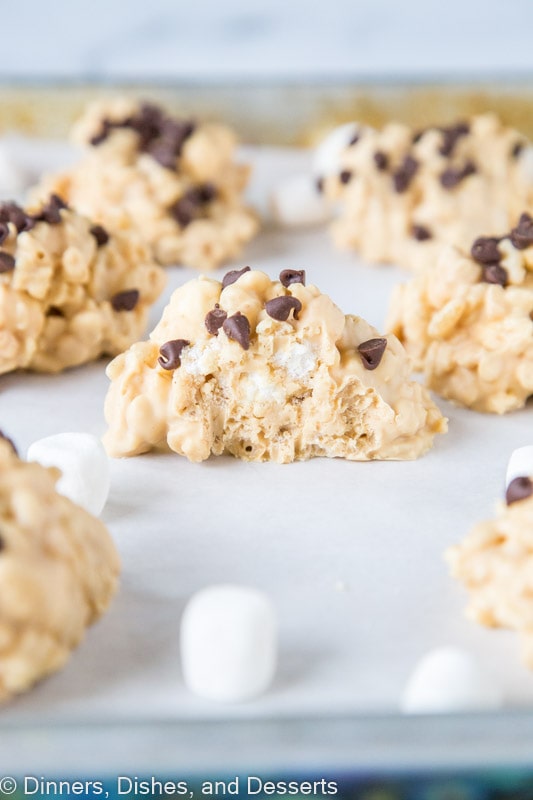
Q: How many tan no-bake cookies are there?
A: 7